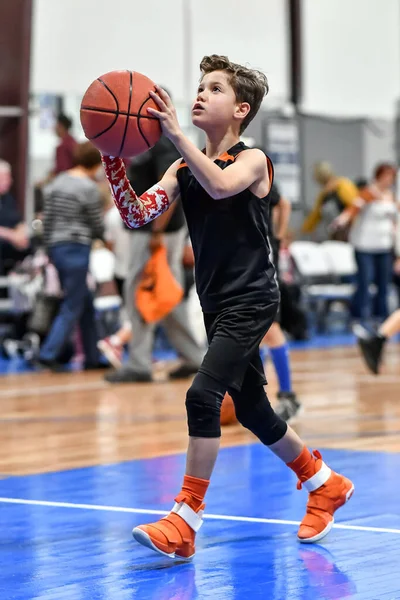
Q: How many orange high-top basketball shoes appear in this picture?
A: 2